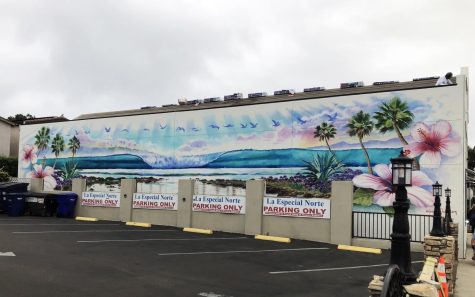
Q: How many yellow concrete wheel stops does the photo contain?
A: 5